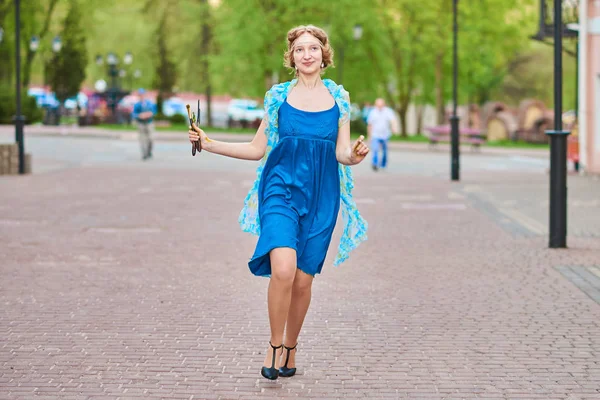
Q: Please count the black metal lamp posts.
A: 3